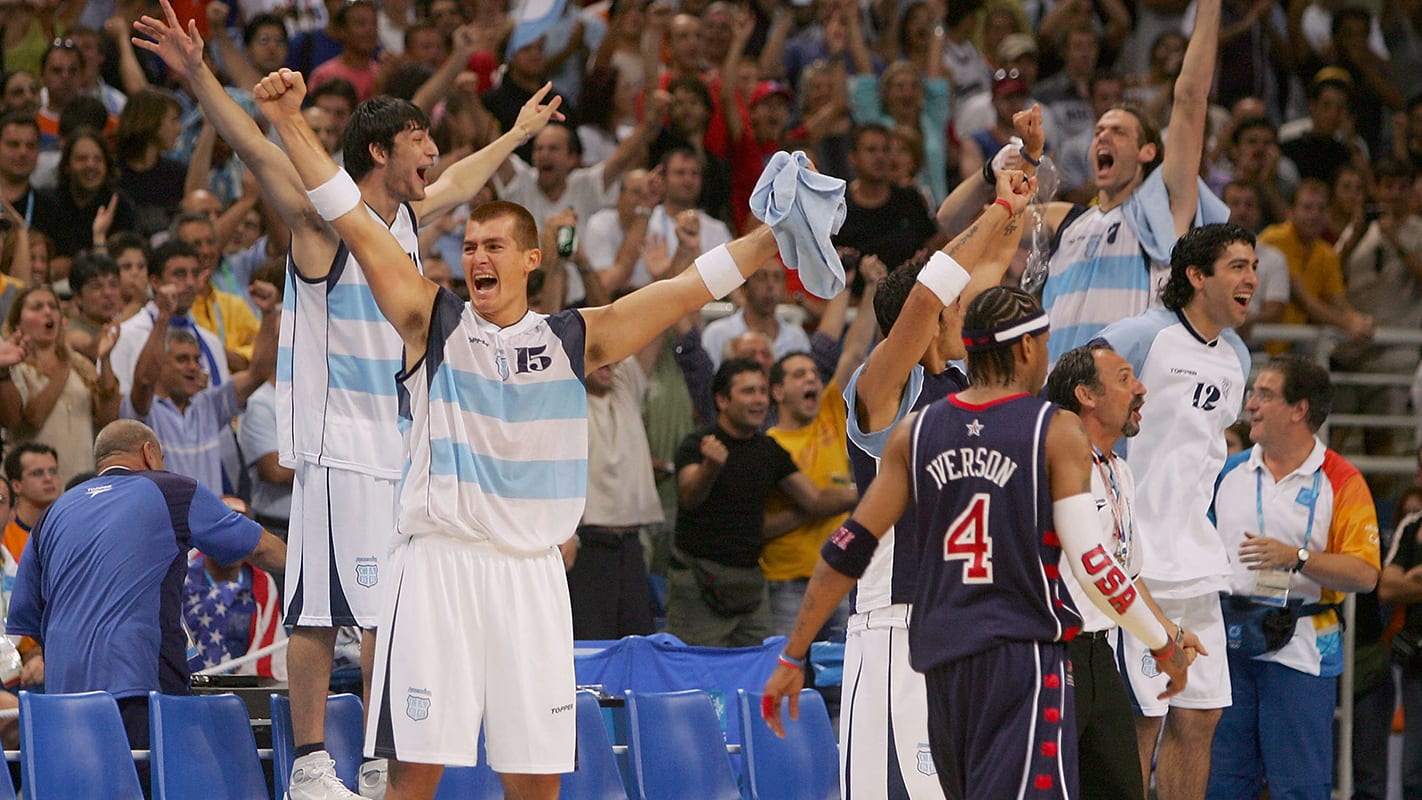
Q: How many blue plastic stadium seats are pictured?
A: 8